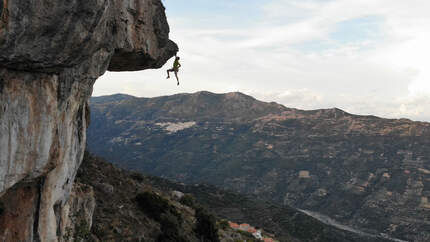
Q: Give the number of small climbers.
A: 1